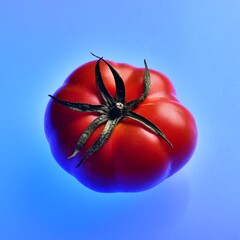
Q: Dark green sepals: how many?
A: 7